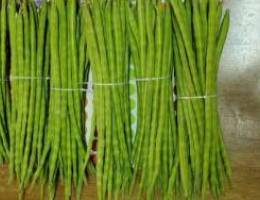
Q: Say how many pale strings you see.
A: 5